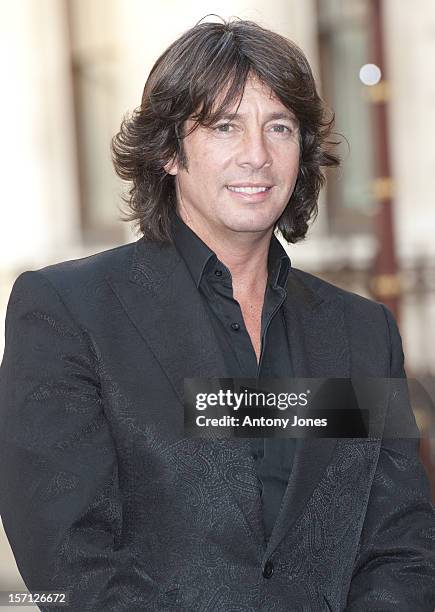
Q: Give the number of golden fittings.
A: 3